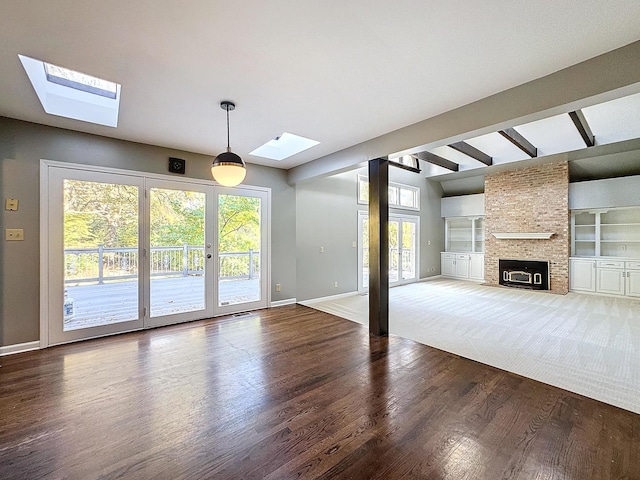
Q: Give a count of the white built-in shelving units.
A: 2